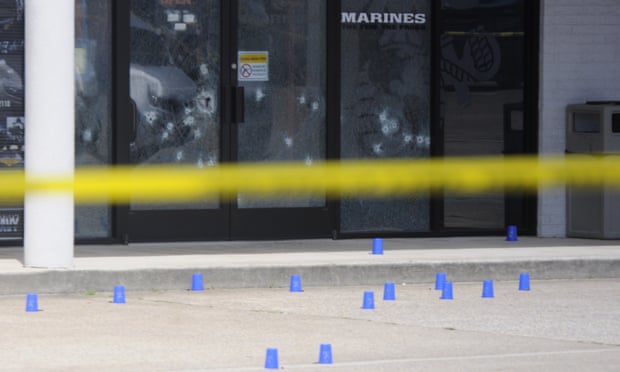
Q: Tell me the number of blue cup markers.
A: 14